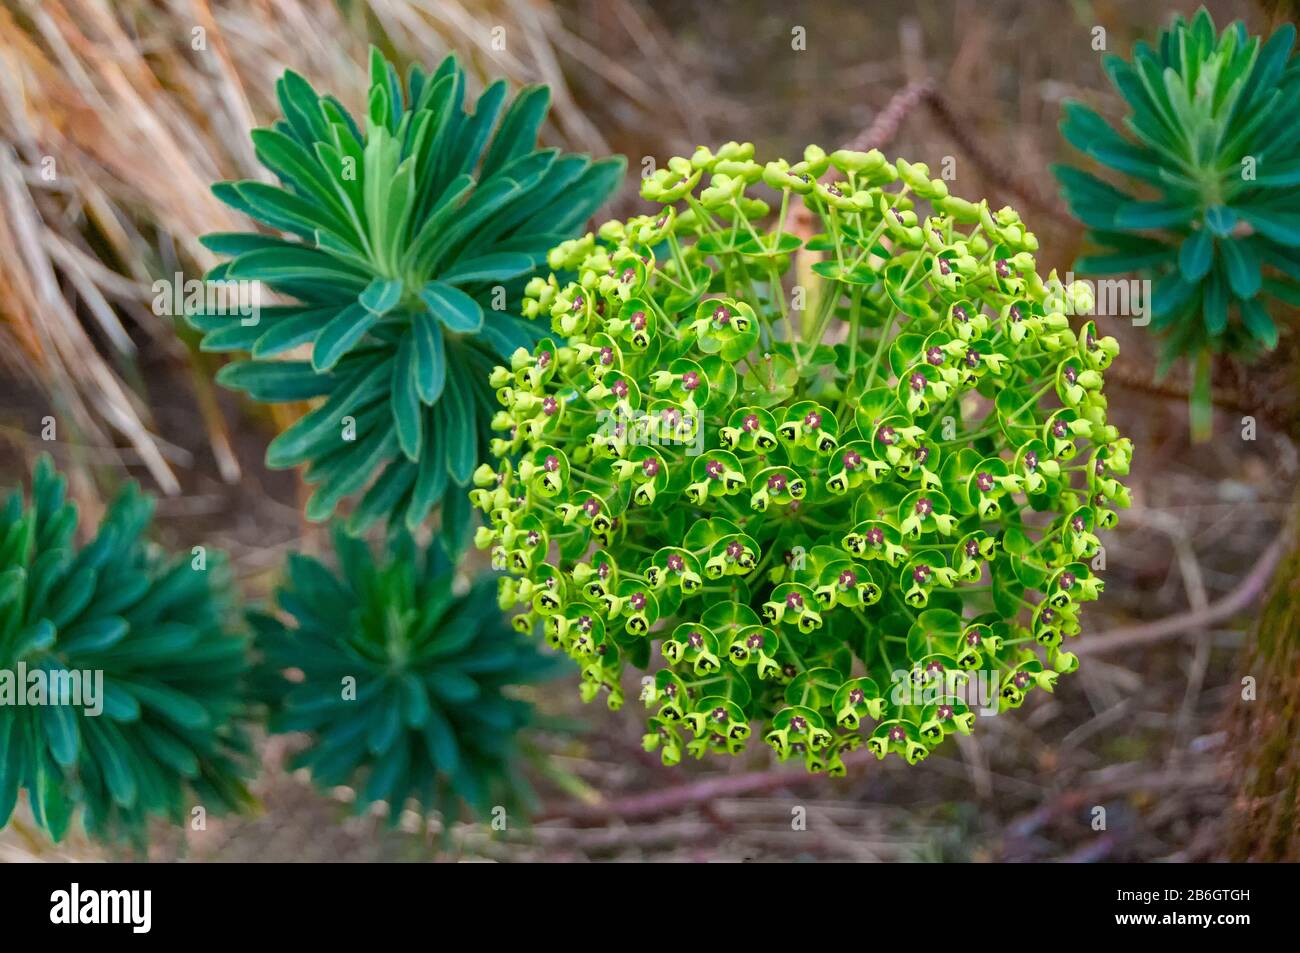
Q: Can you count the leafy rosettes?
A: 4